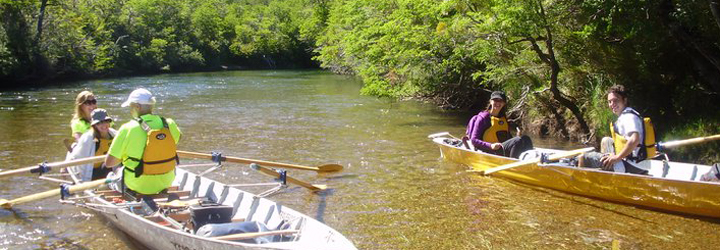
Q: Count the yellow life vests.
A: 4